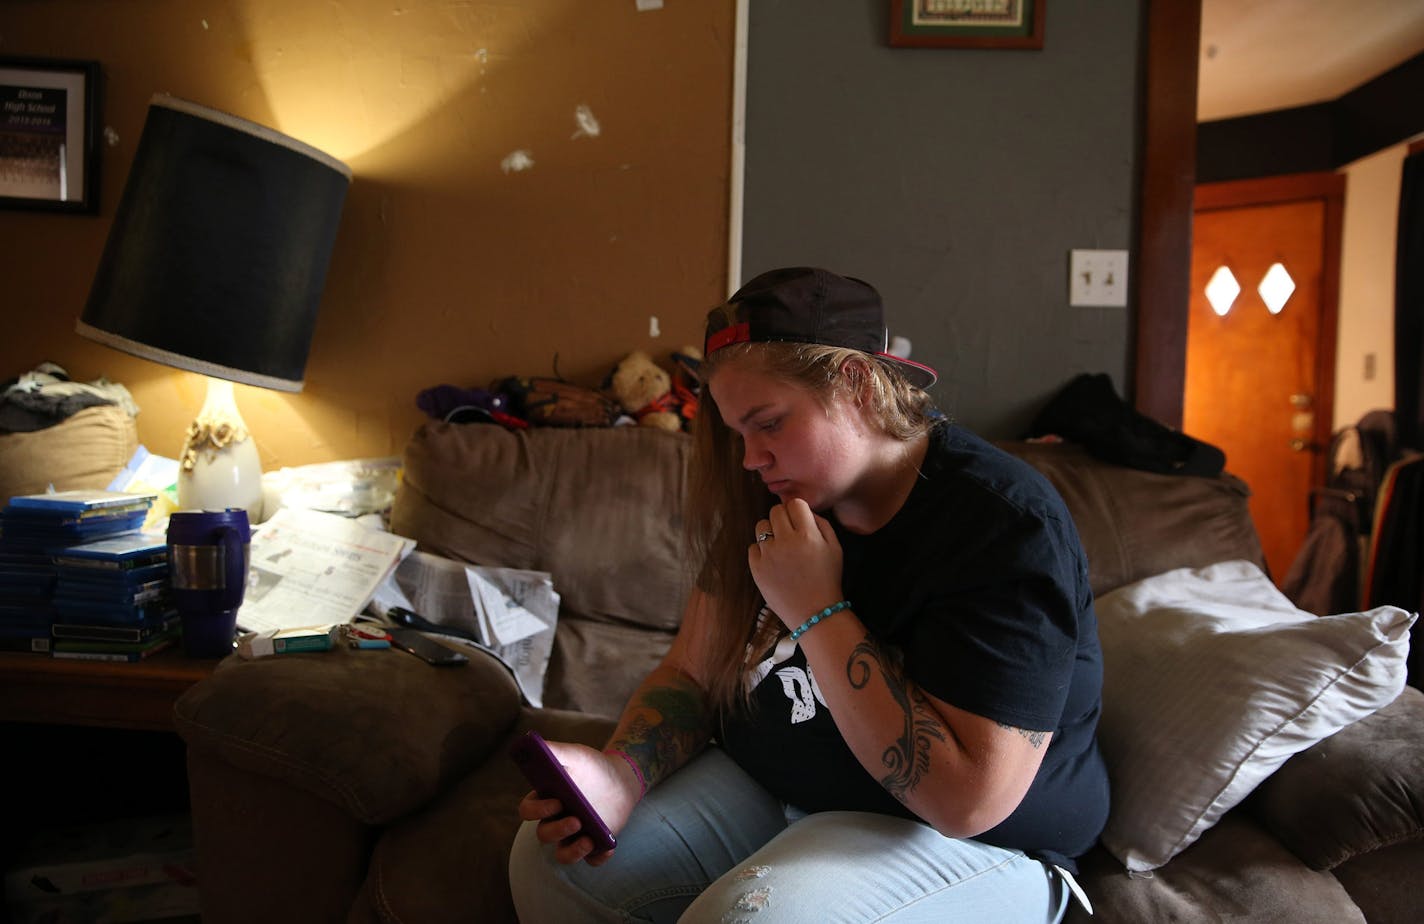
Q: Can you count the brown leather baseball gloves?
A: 1